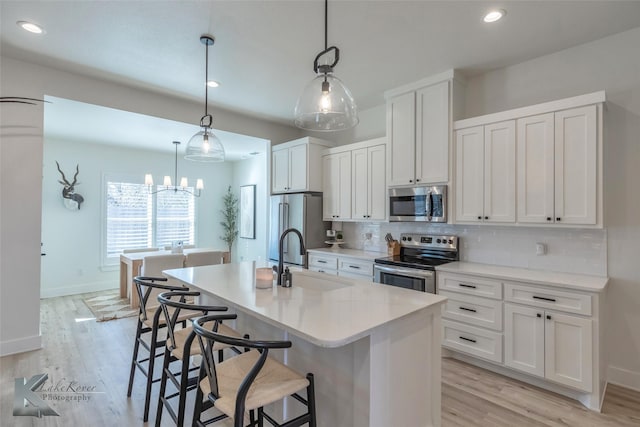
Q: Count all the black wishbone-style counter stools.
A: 3